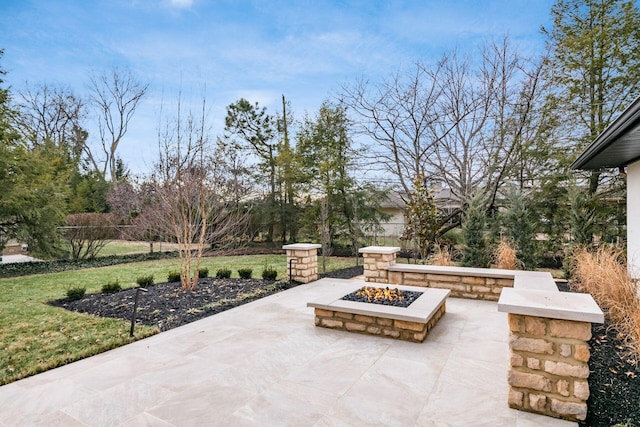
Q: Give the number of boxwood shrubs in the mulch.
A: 8